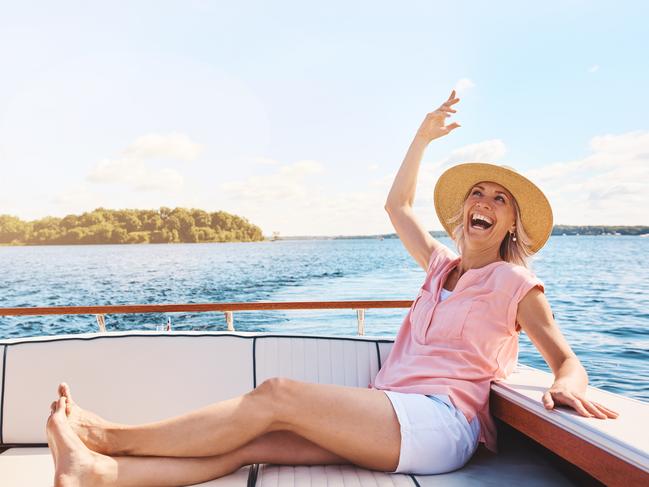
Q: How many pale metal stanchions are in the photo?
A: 3